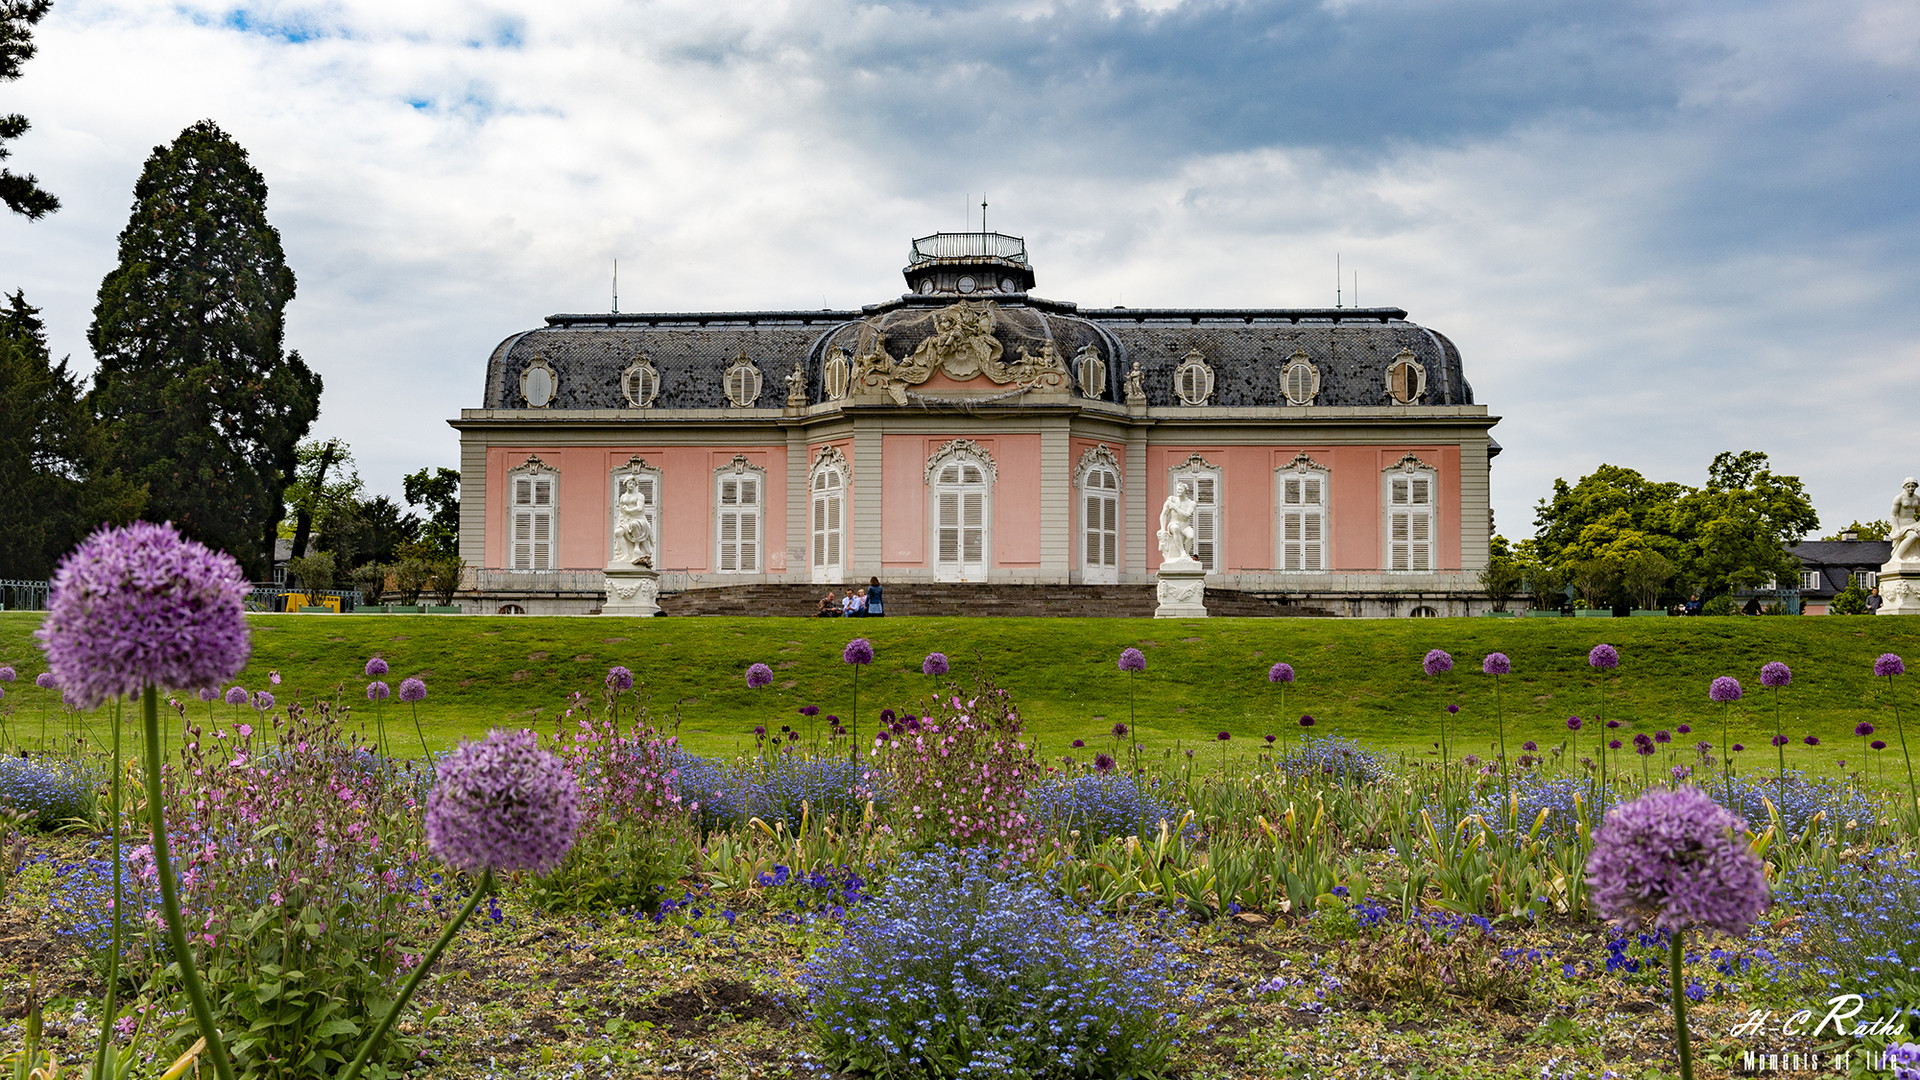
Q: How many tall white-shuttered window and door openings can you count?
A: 9